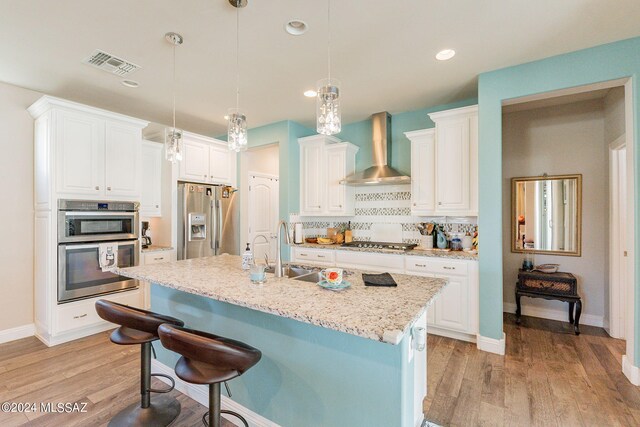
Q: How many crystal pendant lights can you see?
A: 3